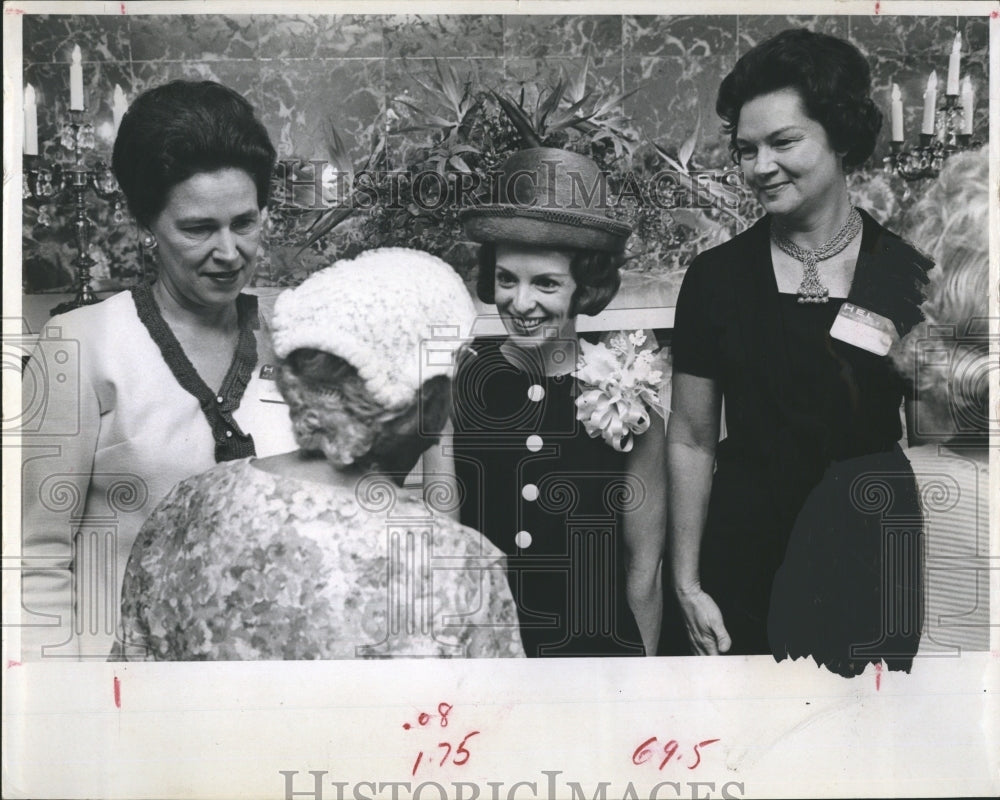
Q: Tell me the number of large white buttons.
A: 4